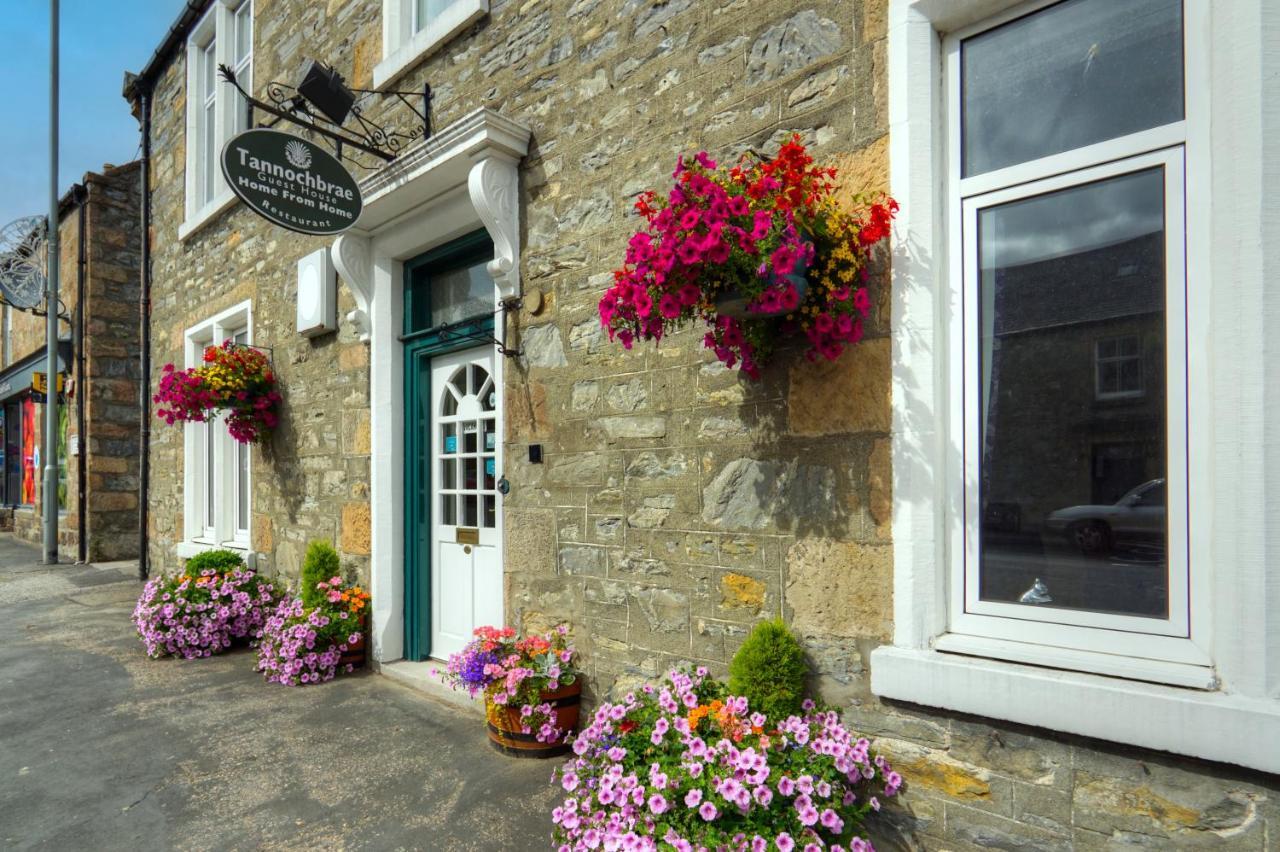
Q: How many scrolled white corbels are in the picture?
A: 2